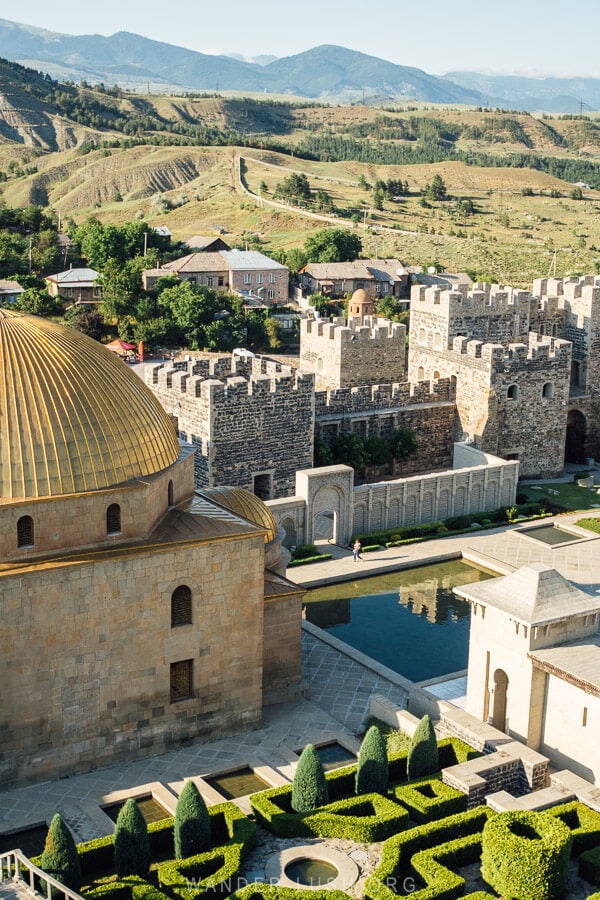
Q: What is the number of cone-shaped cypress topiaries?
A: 6